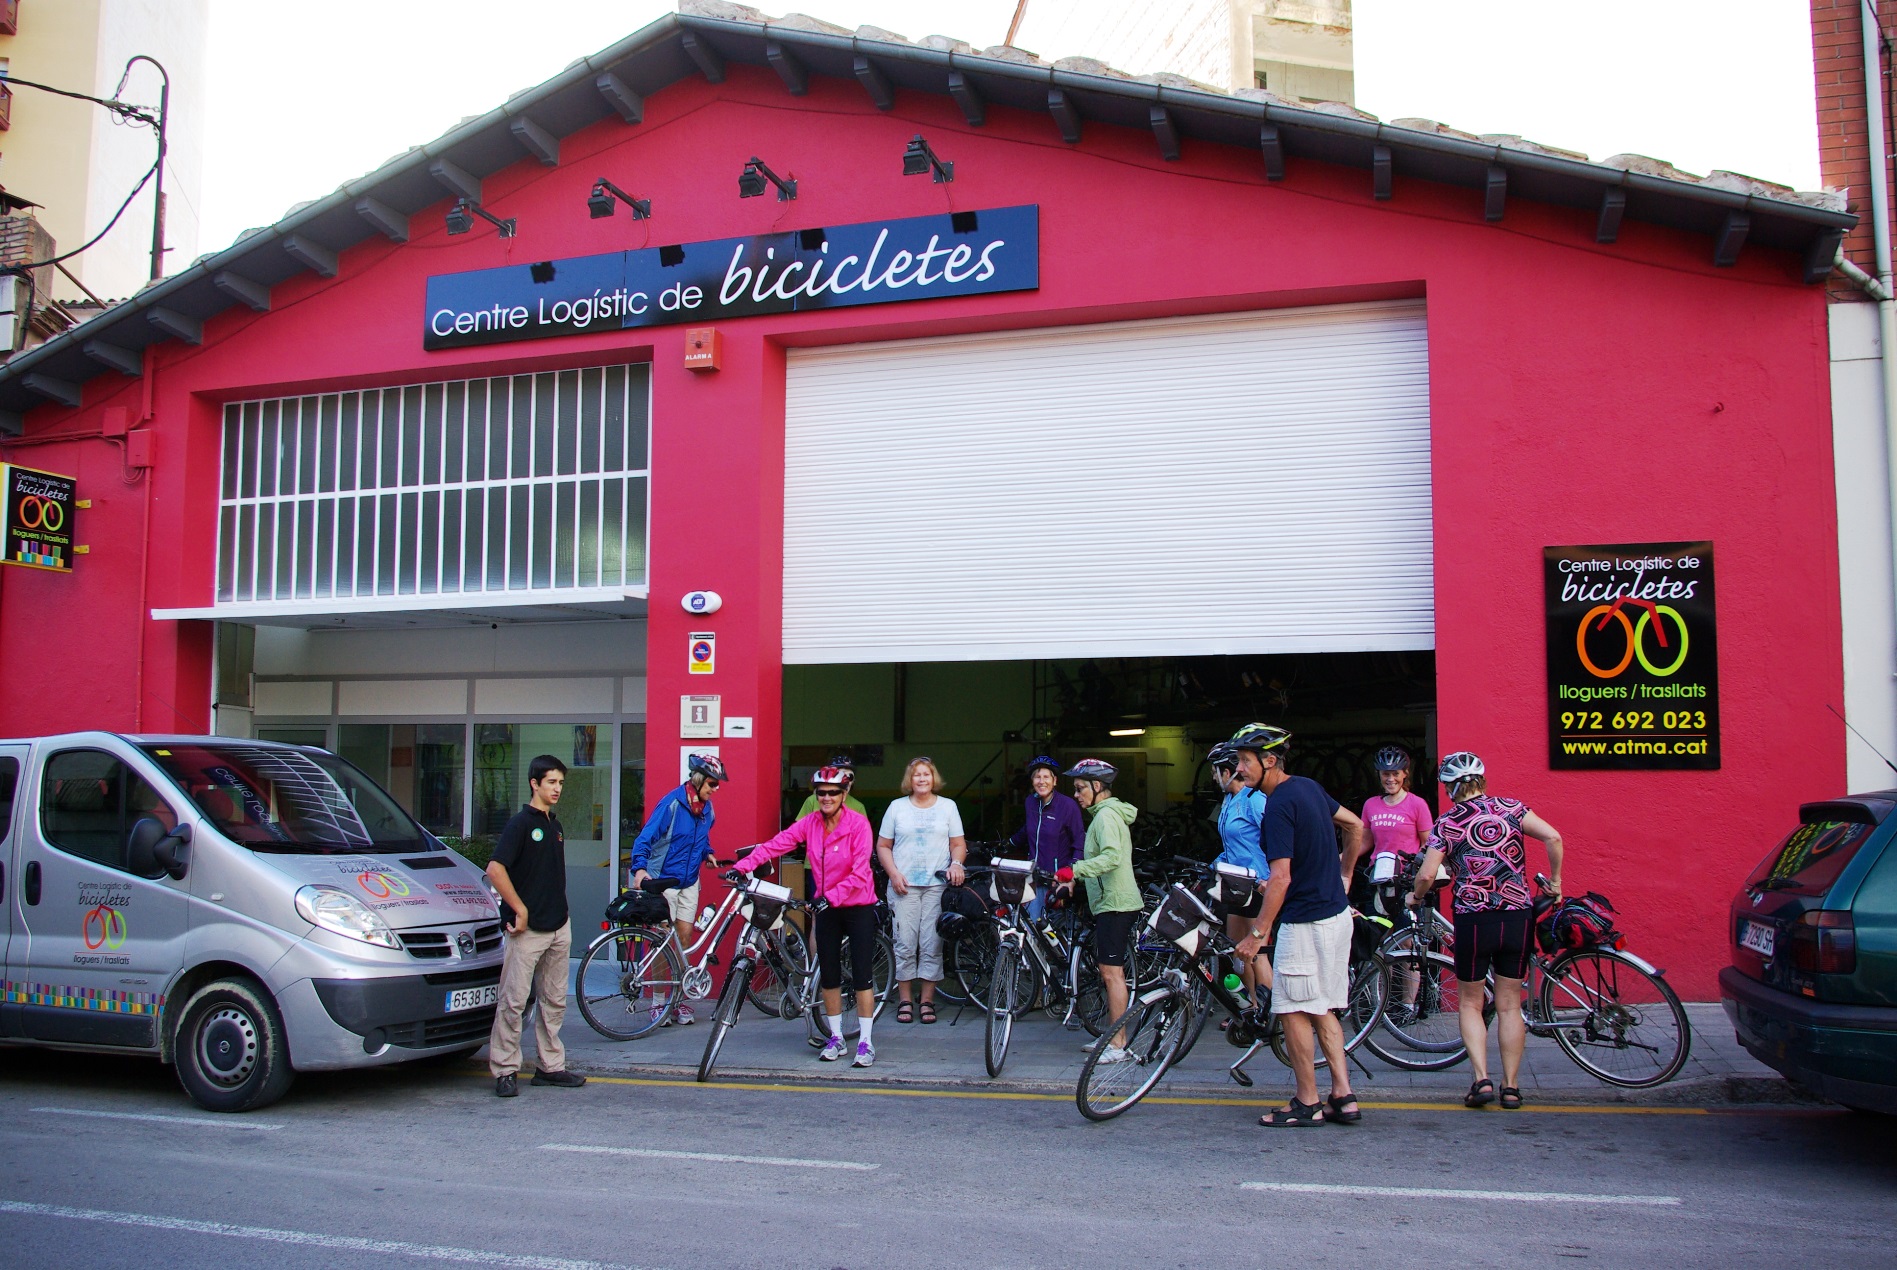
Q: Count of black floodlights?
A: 4